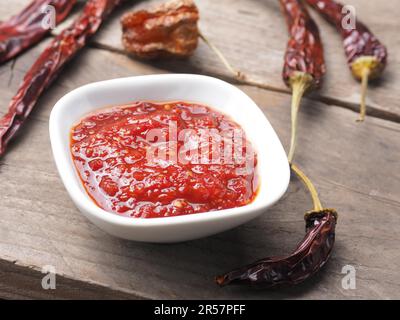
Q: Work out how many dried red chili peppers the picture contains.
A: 6